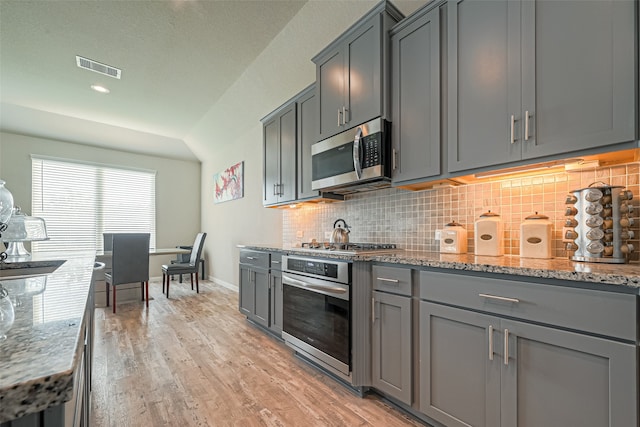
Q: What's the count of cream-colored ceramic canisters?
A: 3